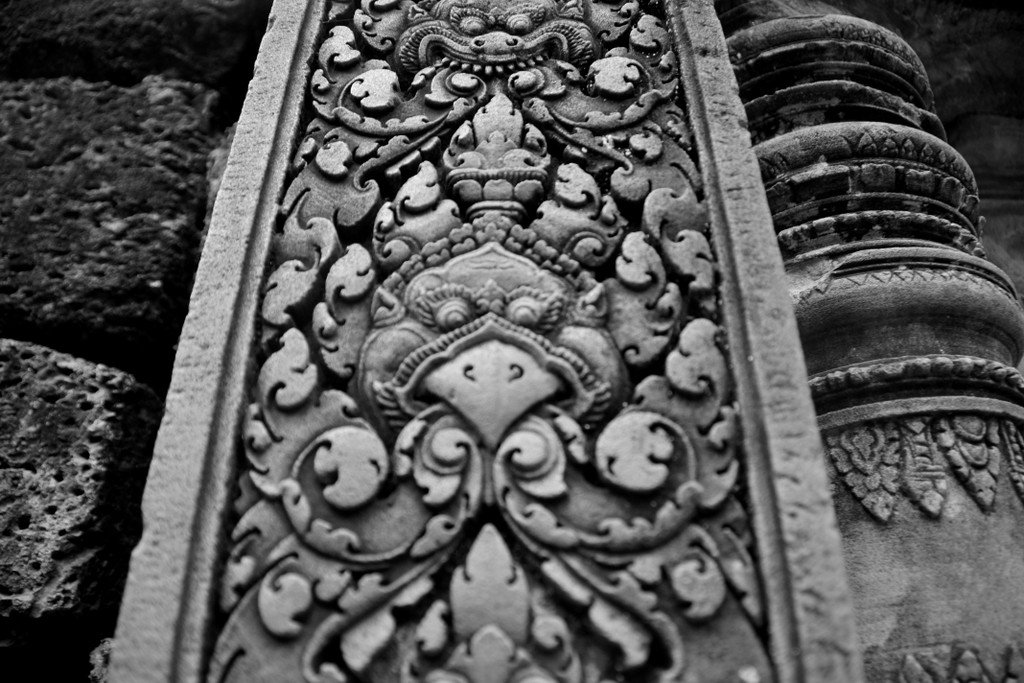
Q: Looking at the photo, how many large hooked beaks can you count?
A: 1